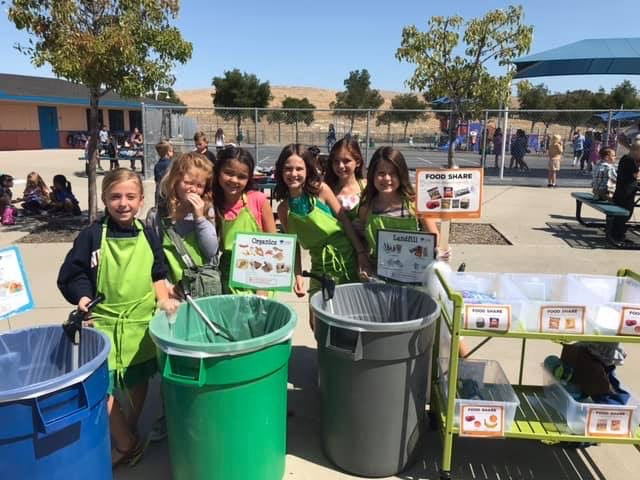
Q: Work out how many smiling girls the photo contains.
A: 5